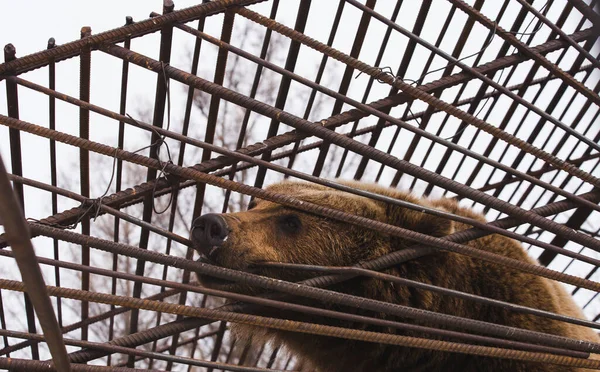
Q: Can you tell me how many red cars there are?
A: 0